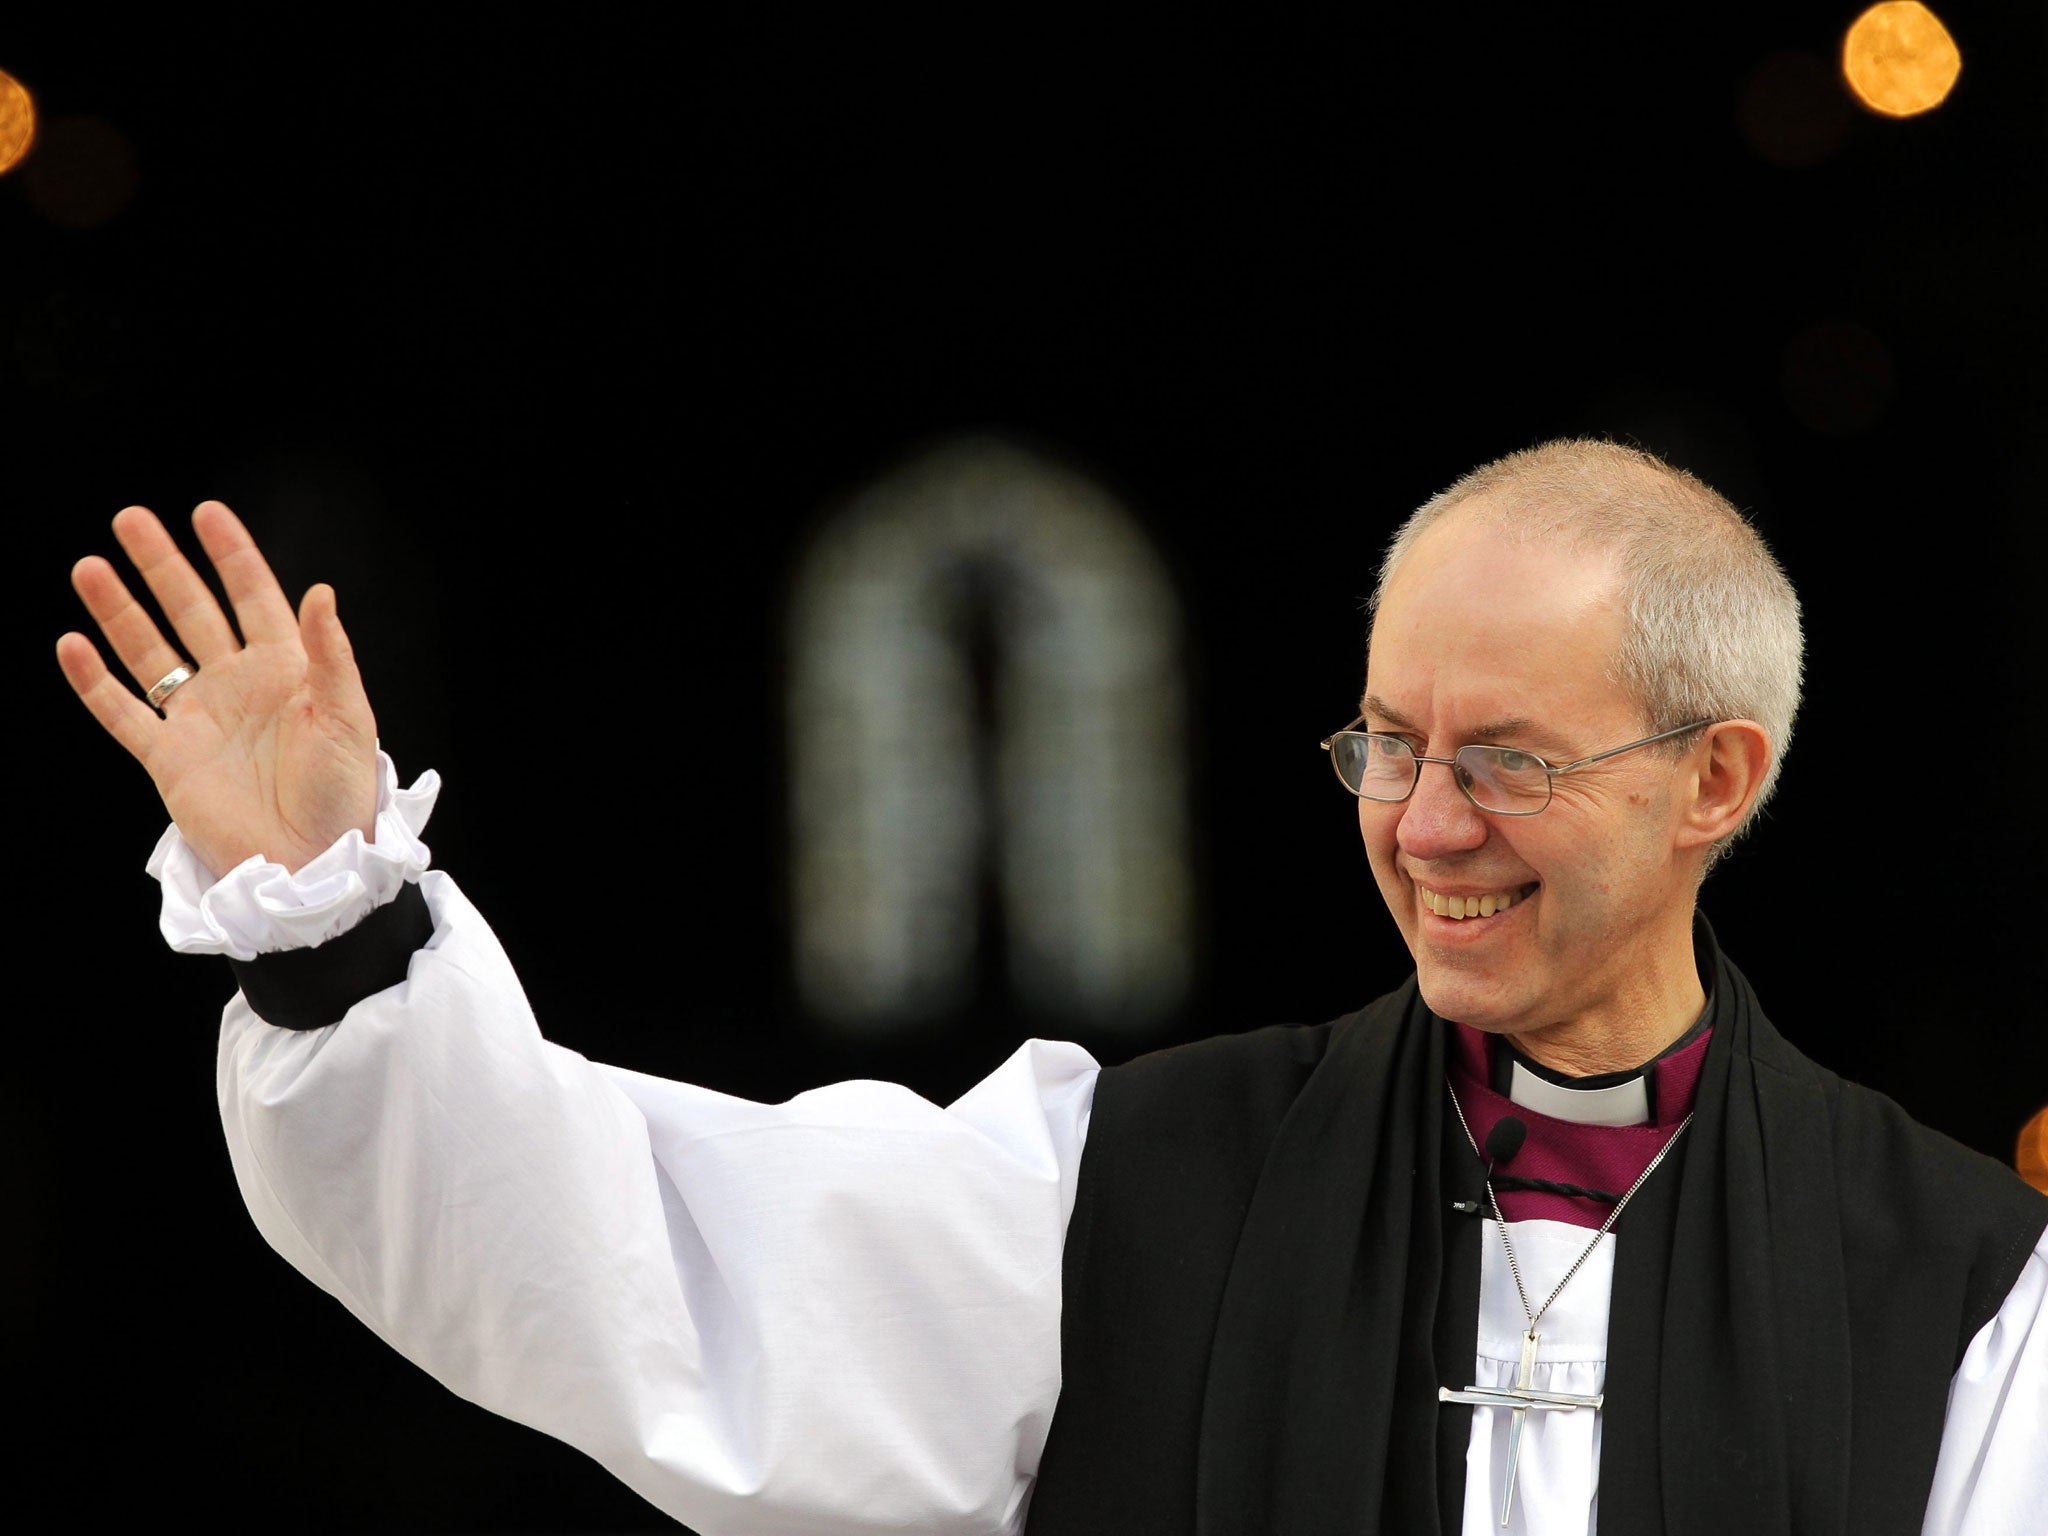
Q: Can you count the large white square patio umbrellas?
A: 0